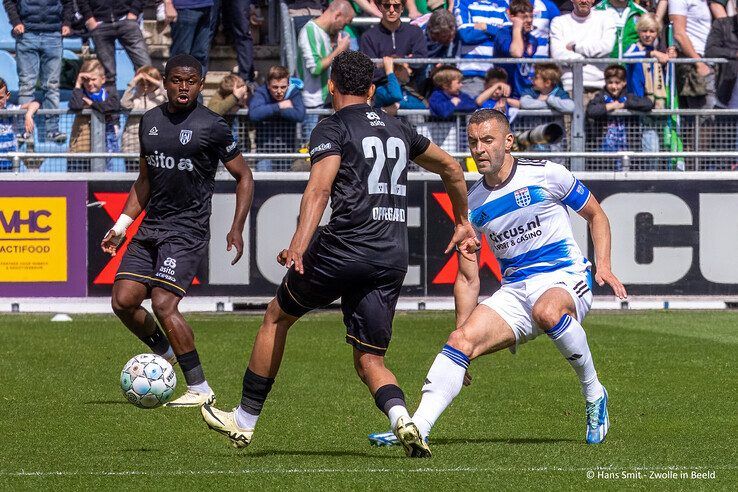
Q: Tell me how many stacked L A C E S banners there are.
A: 0